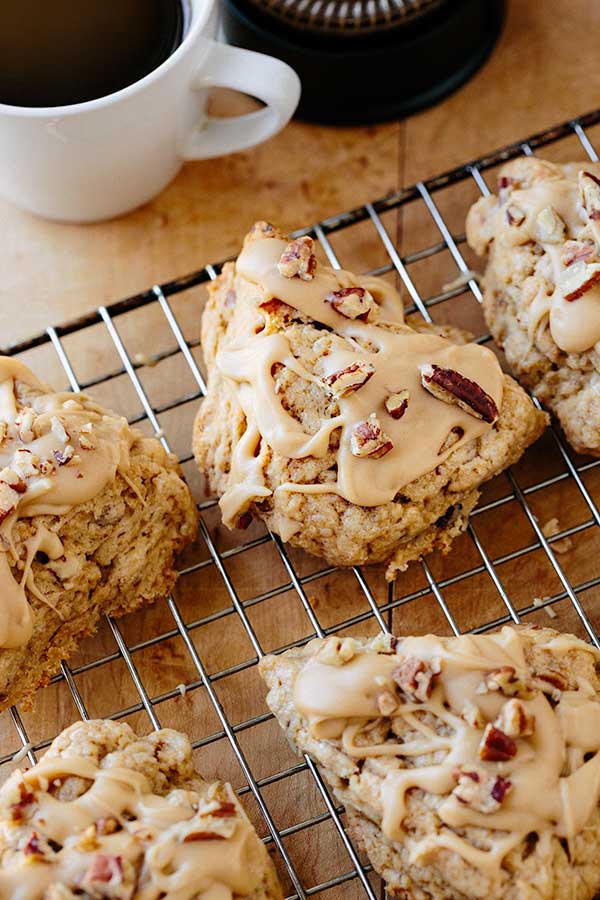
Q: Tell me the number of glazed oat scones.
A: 5